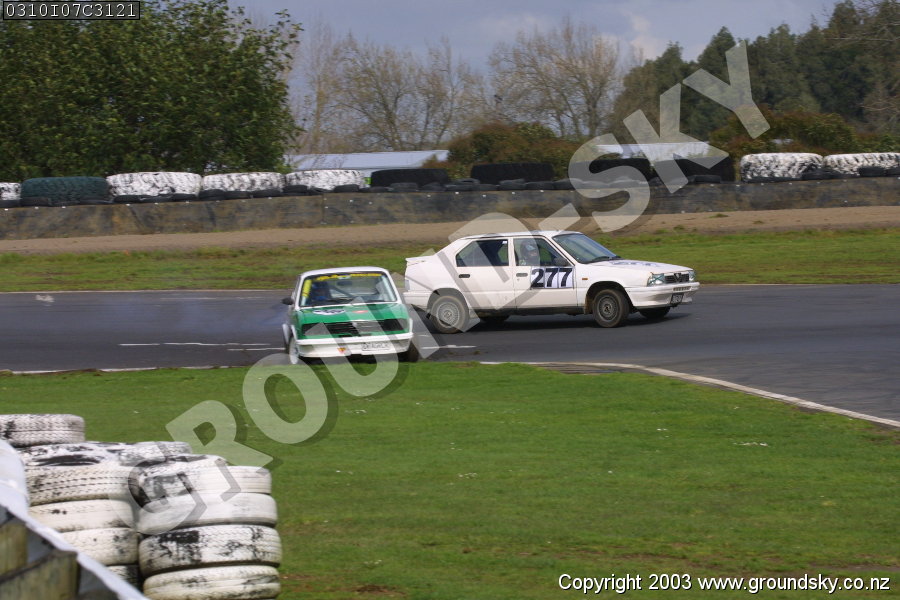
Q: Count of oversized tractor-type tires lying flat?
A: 11